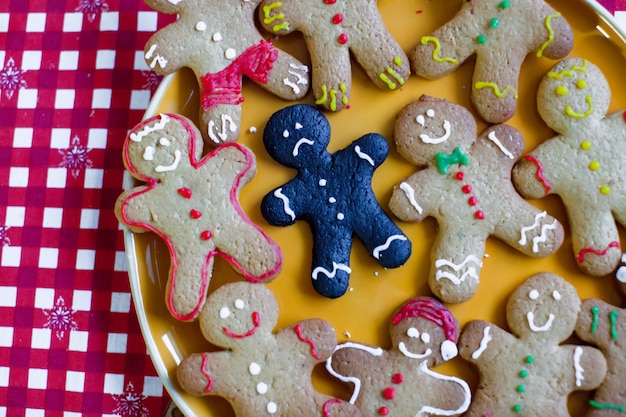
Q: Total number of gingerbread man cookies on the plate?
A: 11